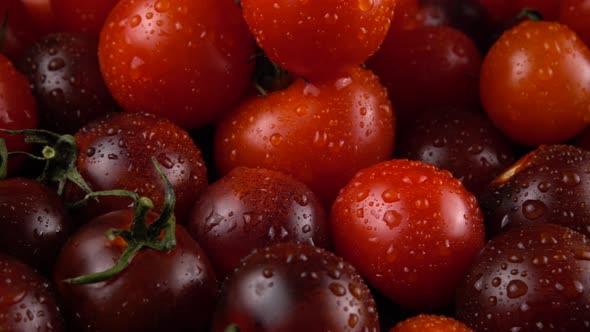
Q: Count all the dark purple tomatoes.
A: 11